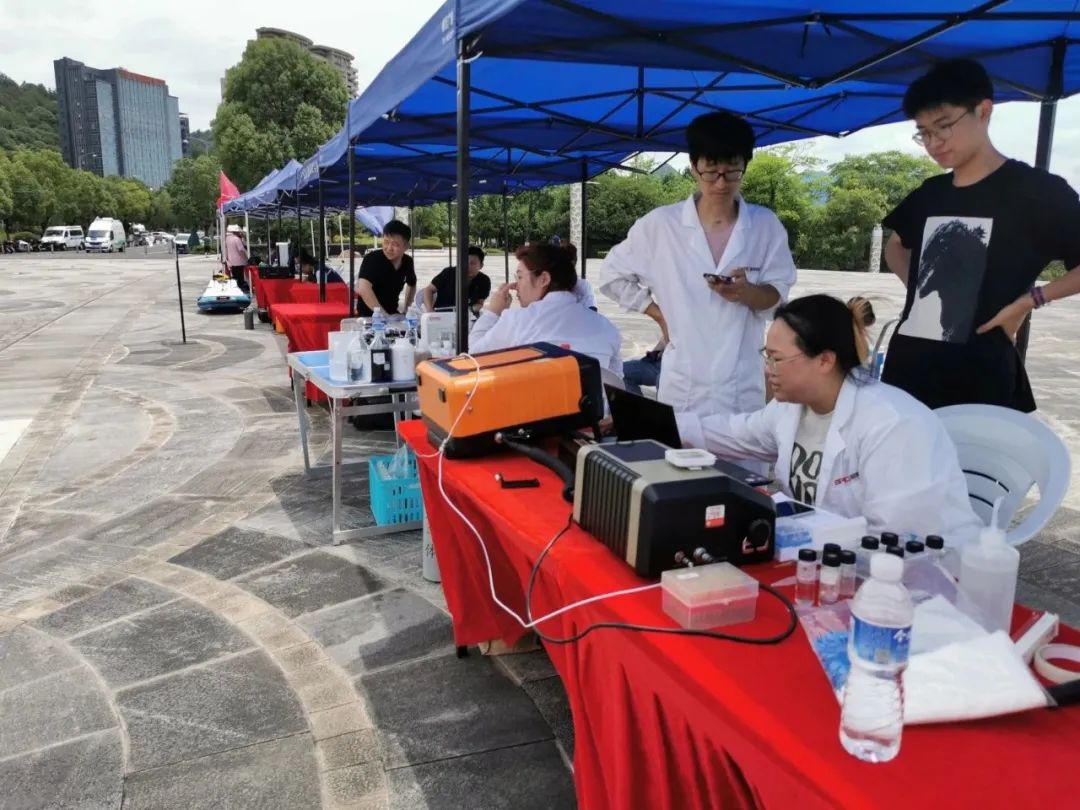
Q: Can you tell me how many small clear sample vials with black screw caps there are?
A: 9